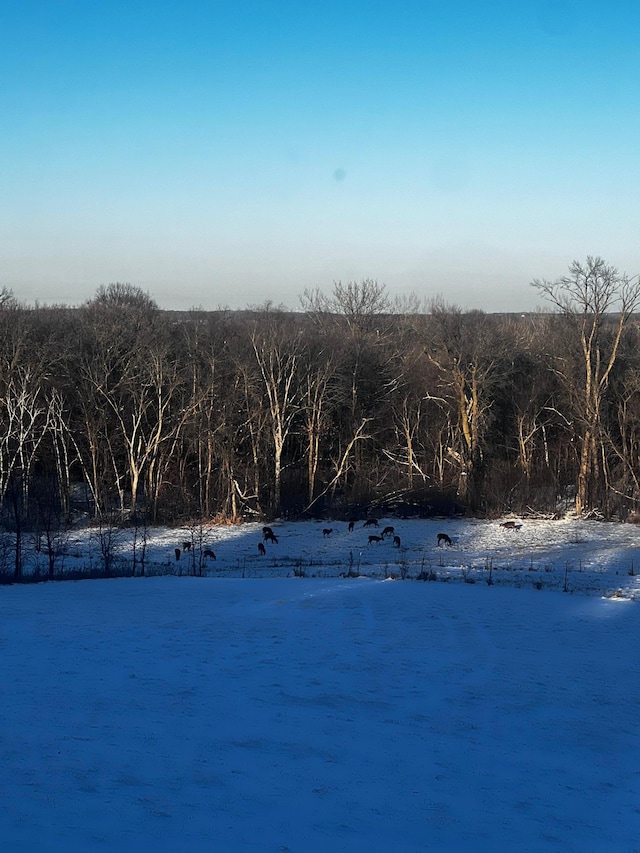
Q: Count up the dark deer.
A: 14